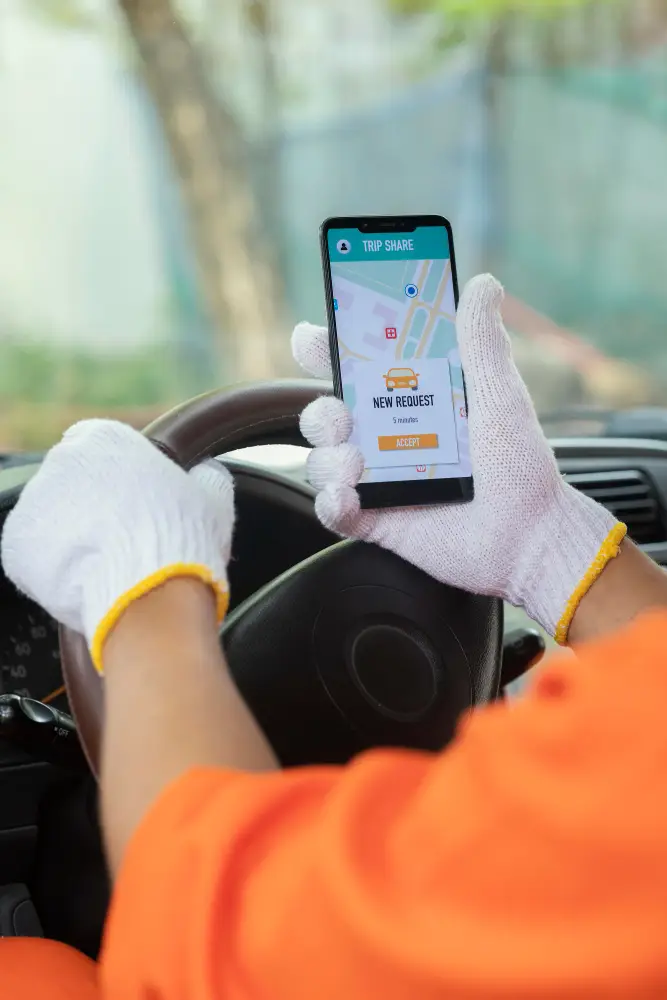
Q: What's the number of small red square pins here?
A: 3